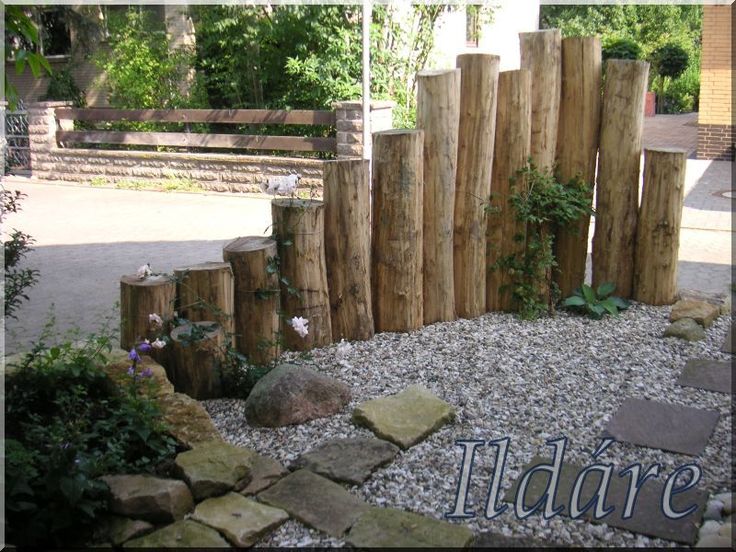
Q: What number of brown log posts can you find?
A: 14